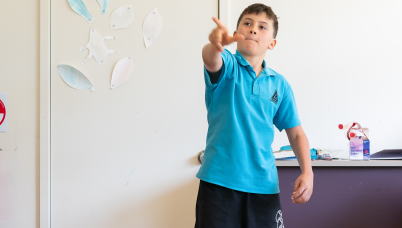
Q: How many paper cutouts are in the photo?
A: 7